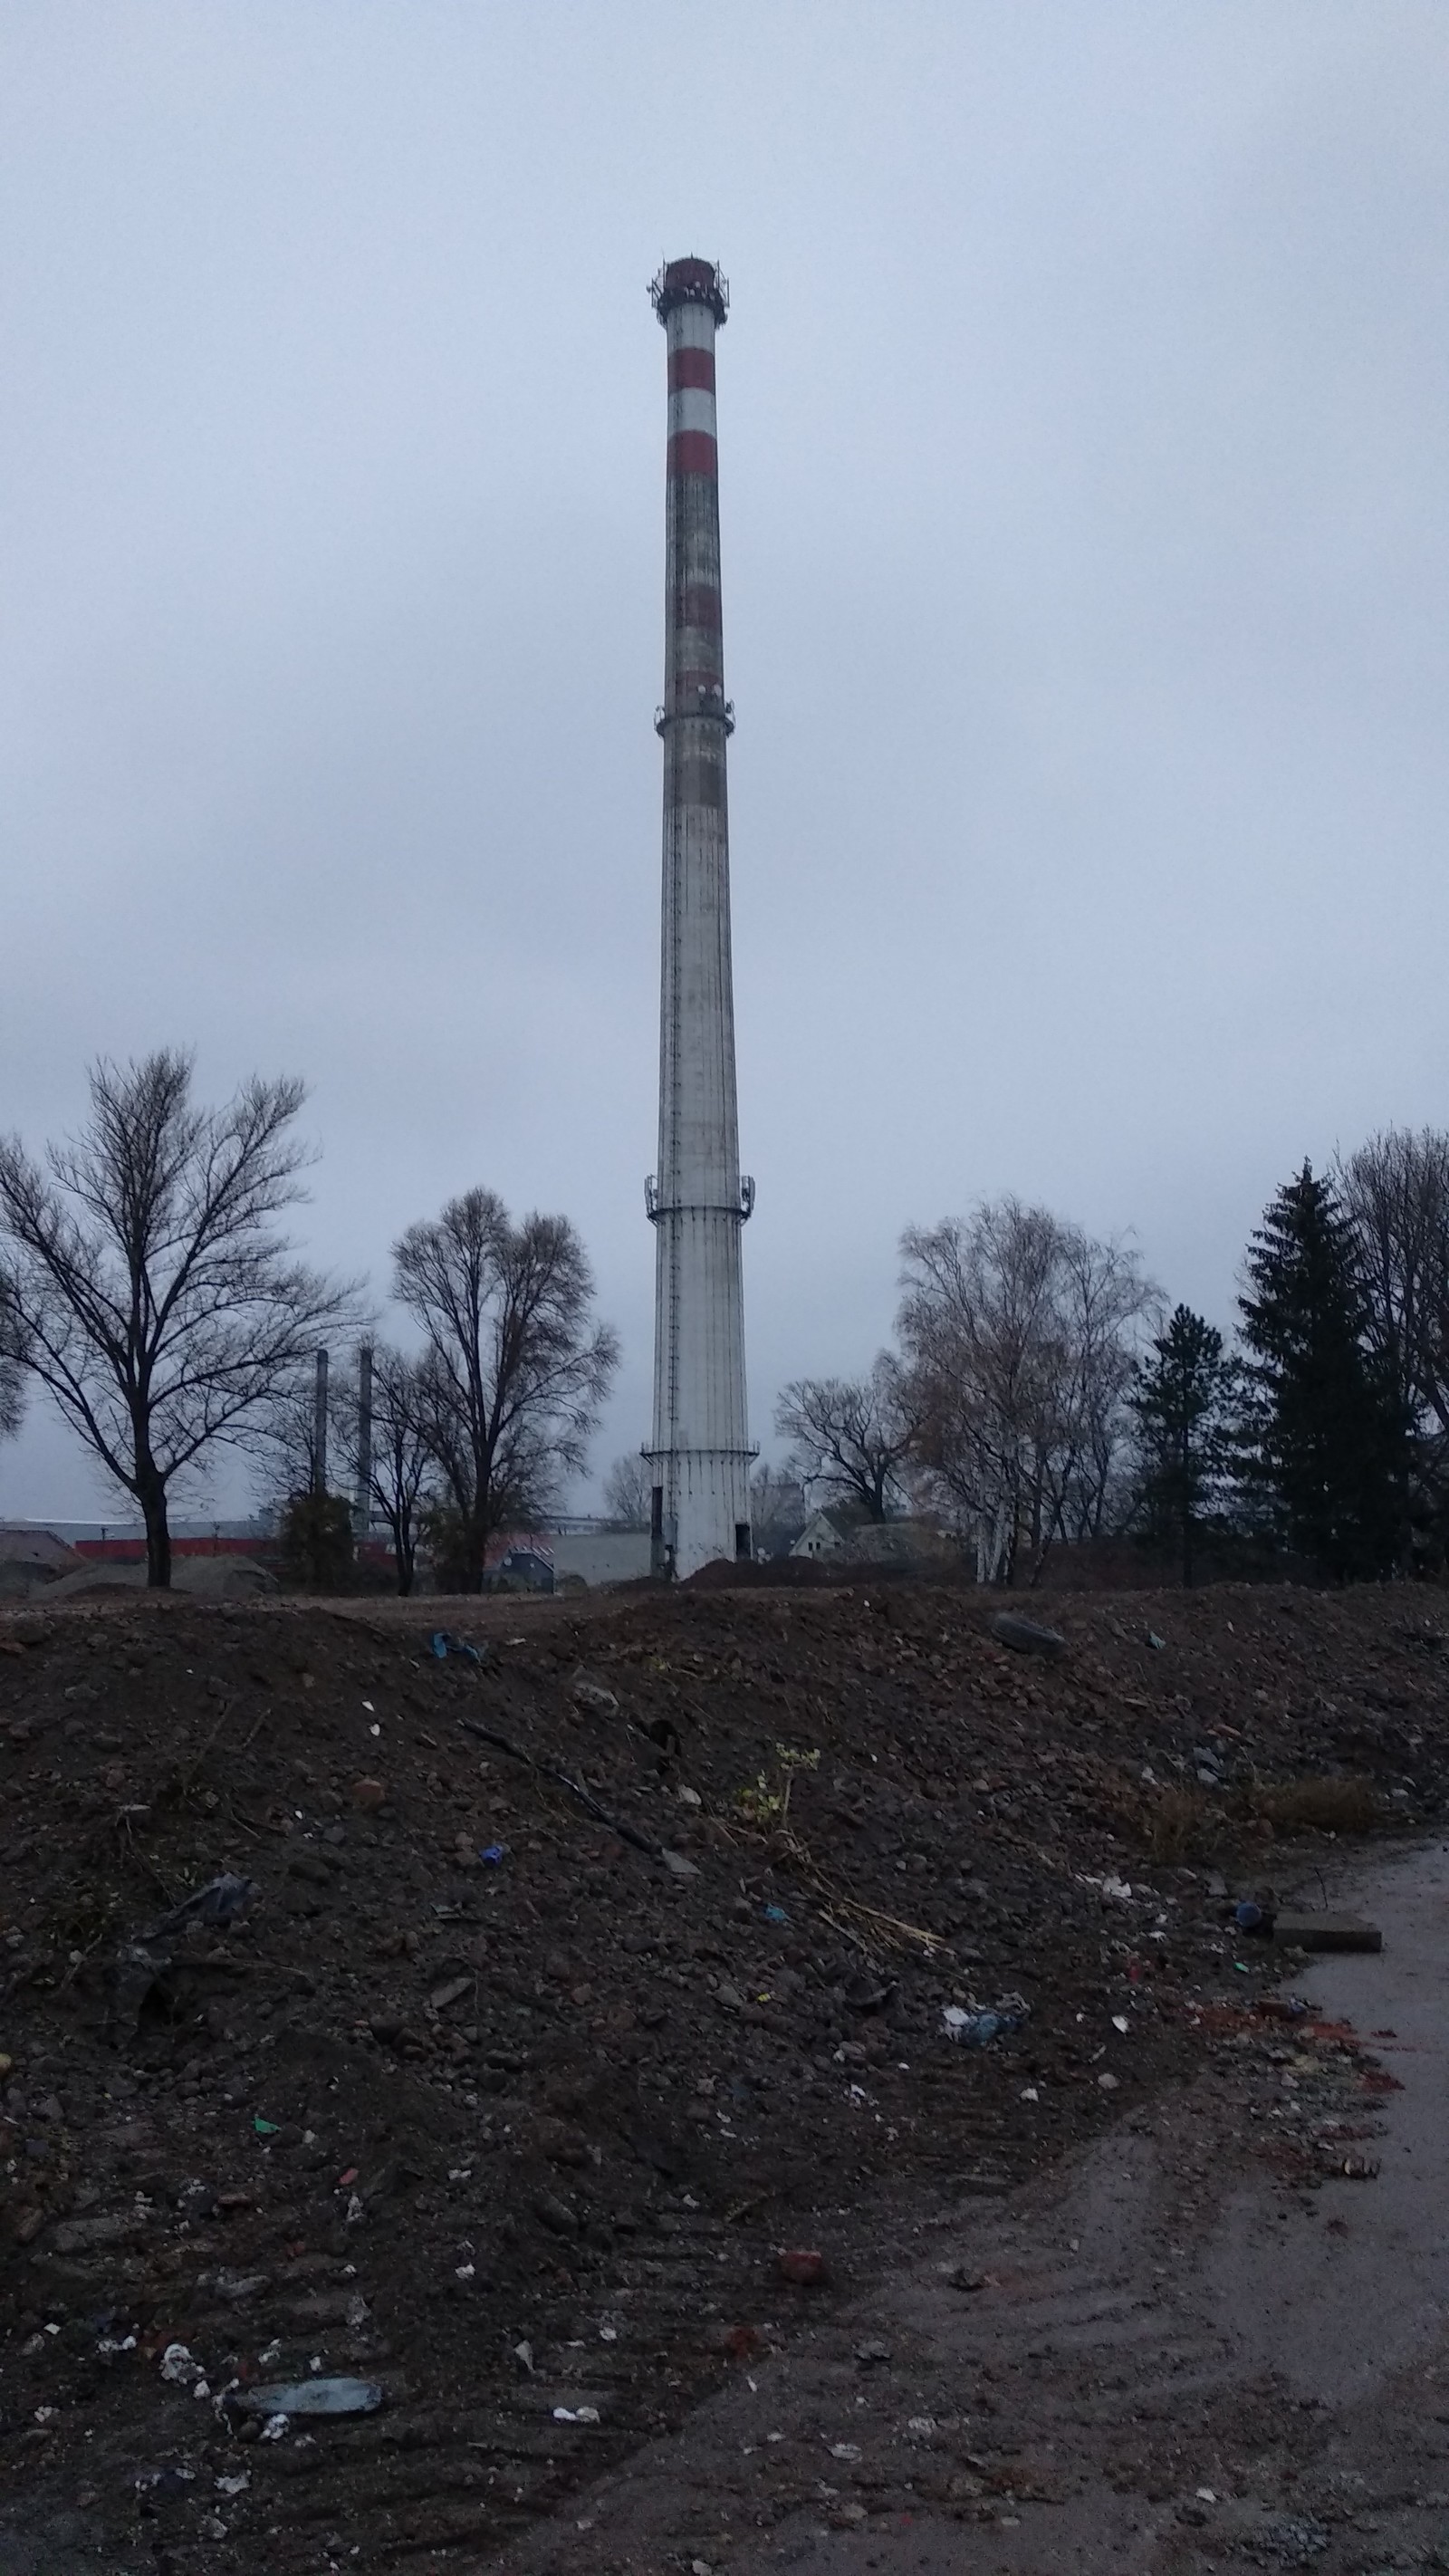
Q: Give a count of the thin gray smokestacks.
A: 2